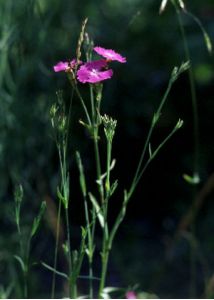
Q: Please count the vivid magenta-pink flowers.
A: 3